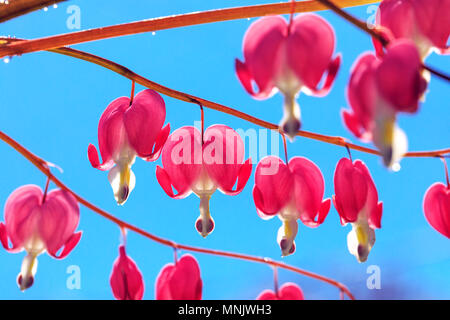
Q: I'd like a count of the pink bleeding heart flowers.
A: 12